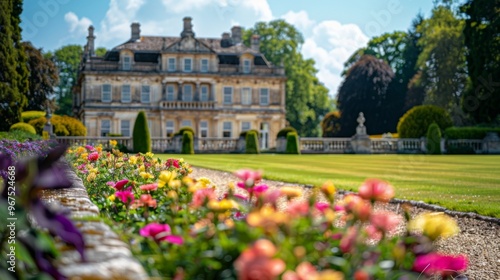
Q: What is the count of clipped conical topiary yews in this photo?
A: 5